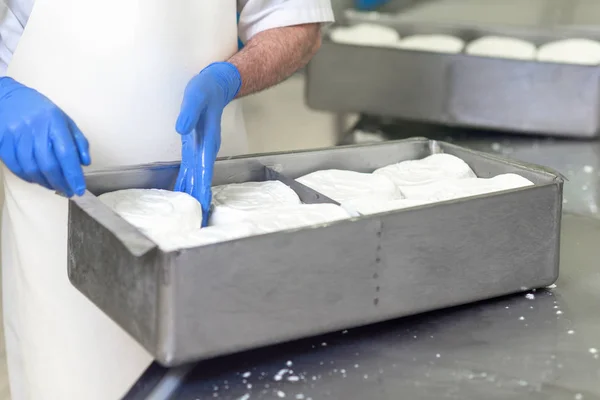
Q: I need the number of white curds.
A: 12